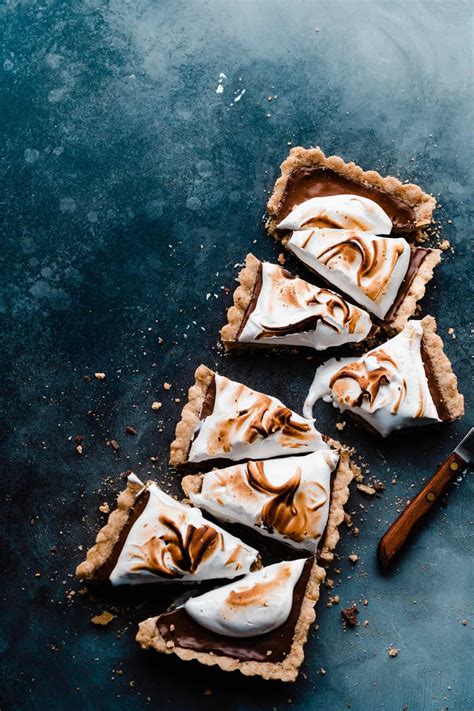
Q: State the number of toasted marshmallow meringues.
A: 8